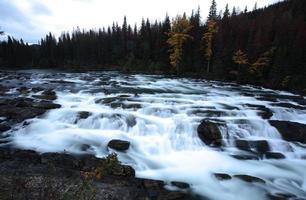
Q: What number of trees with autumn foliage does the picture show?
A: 4